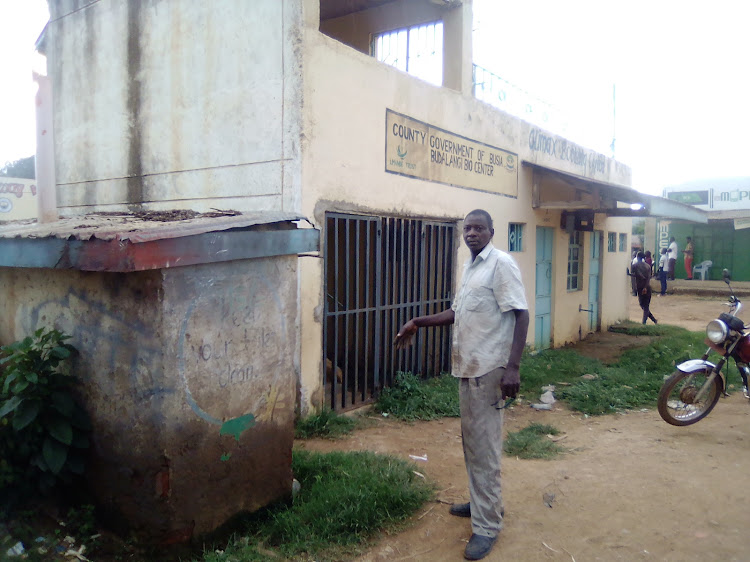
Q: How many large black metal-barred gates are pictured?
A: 1